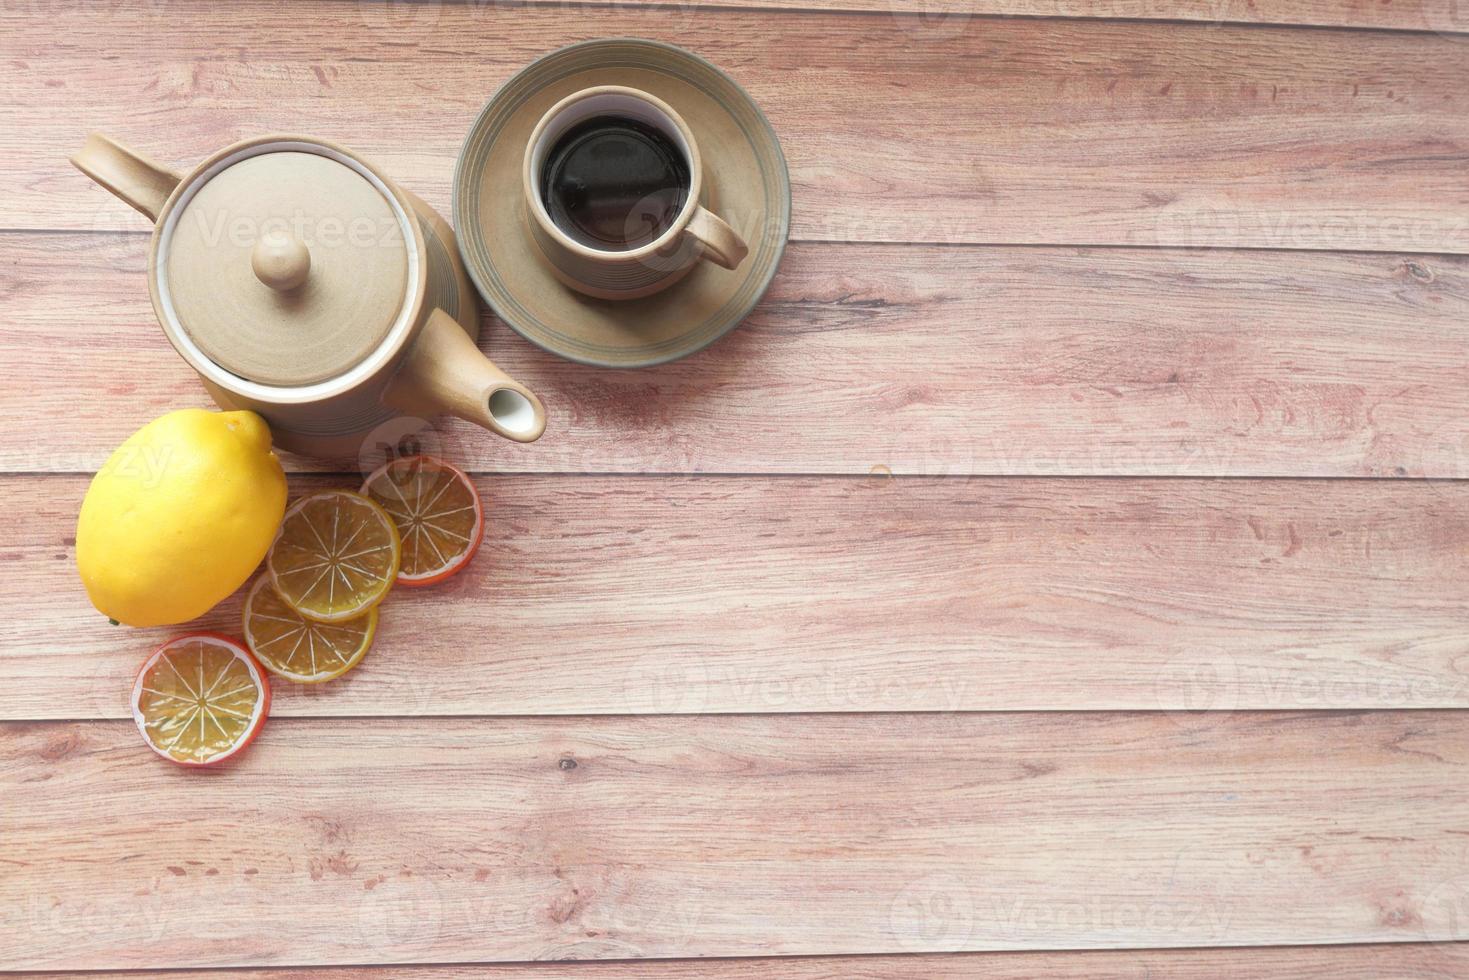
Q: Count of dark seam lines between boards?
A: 5